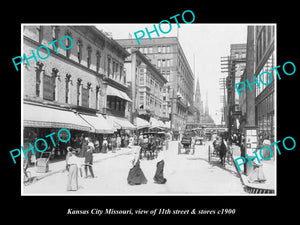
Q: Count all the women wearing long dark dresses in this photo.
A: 2